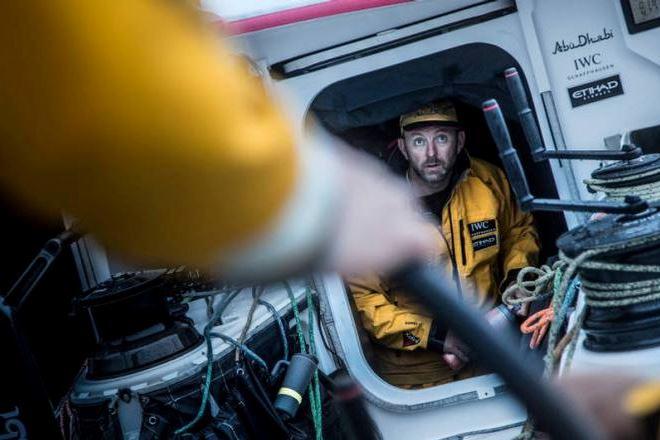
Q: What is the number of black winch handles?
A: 2